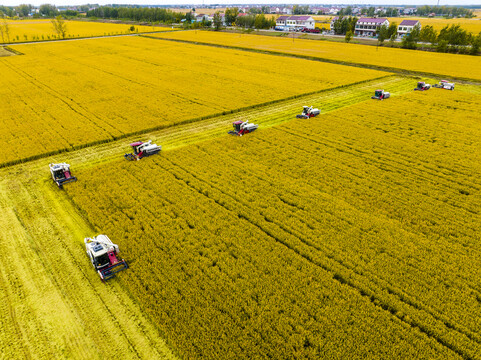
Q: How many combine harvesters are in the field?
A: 8